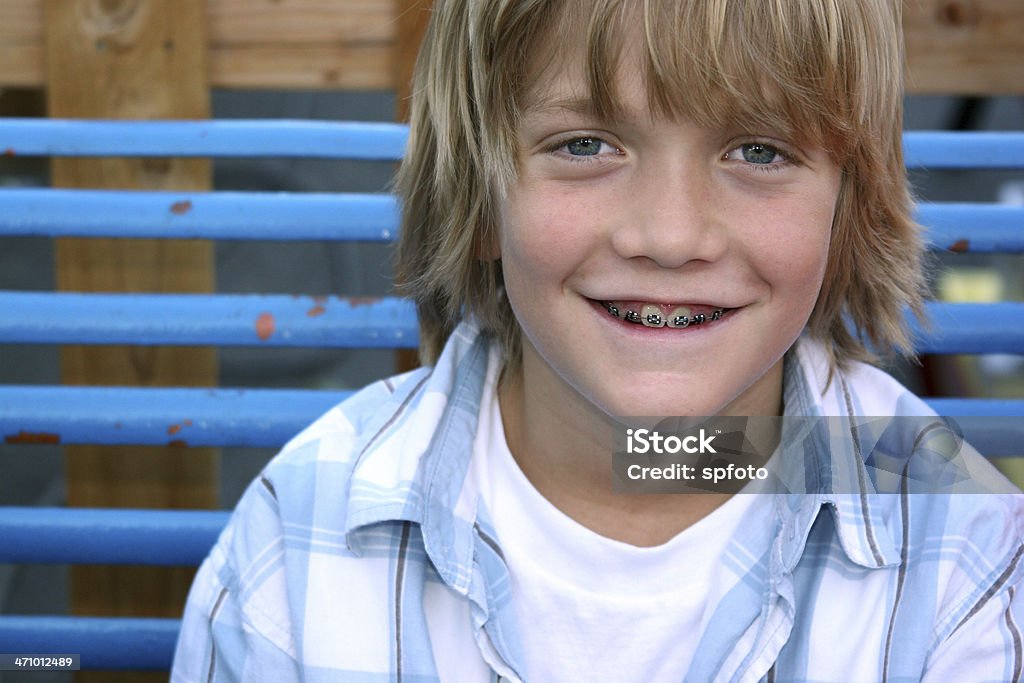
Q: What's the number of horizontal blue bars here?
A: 6